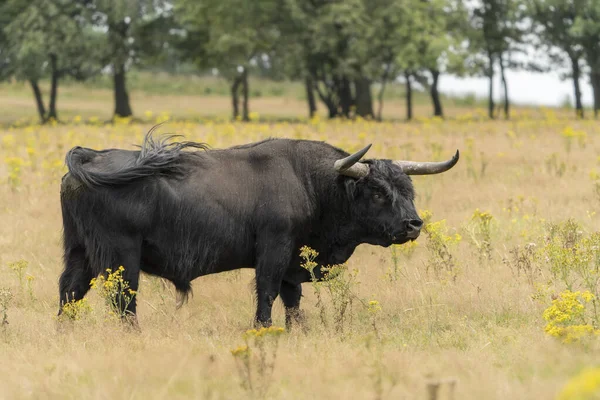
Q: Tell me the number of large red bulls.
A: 0